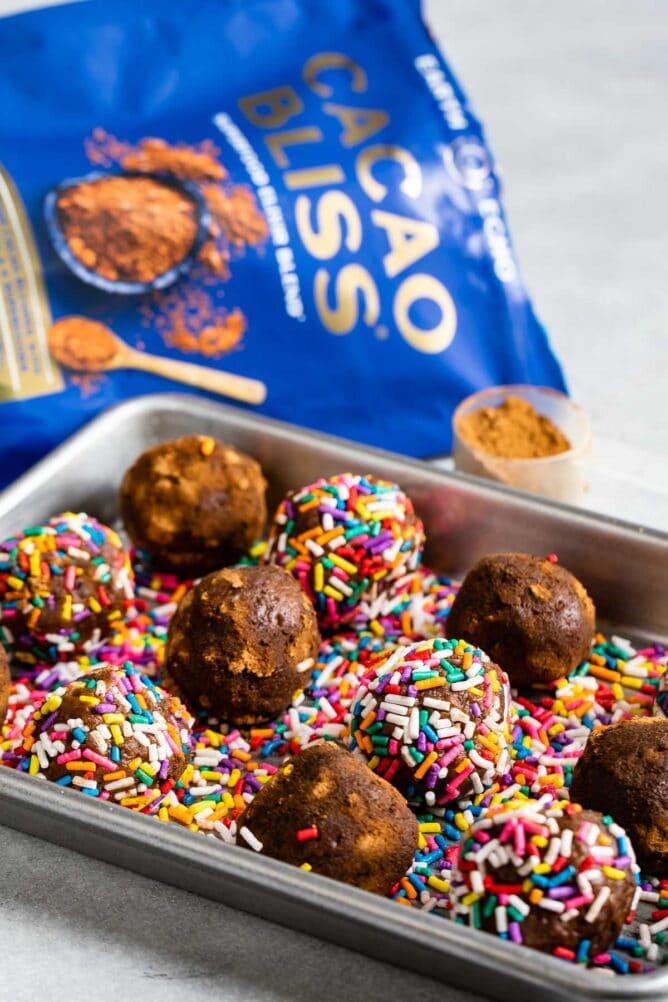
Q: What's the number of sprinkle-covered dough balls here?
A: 5